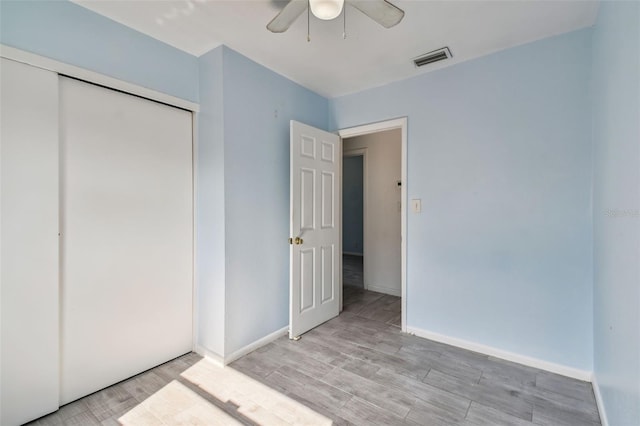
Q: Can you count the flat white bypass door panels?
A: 2